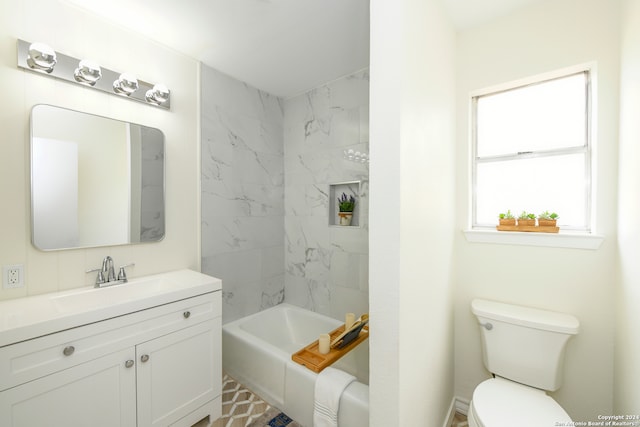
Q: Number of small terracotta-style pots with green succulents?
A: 3